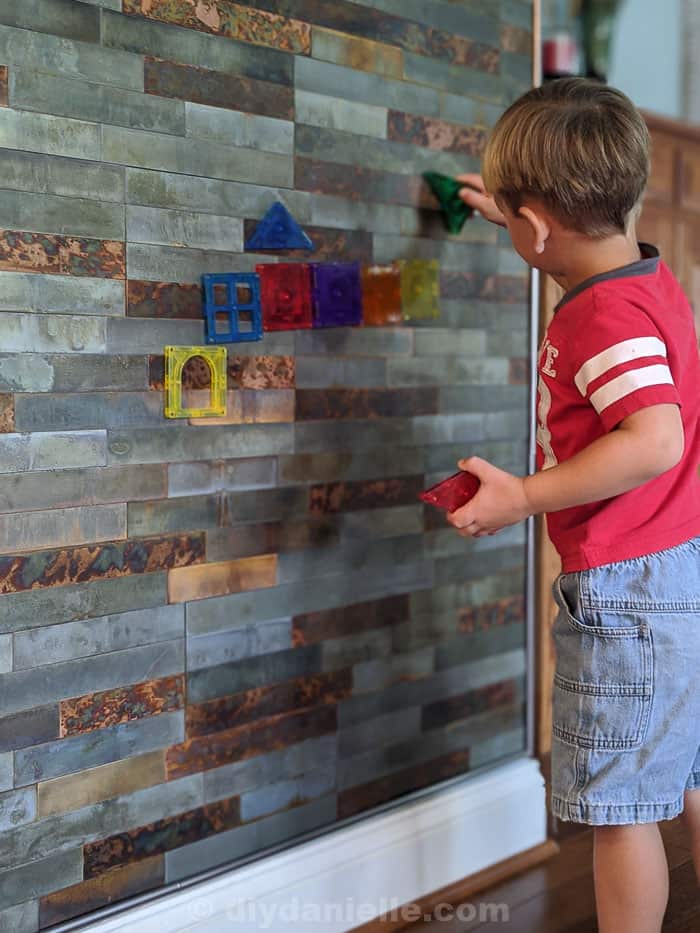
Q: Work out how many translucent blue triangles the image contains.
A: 1